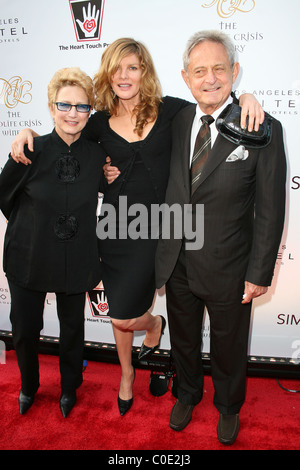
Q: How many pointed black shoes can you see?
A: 4